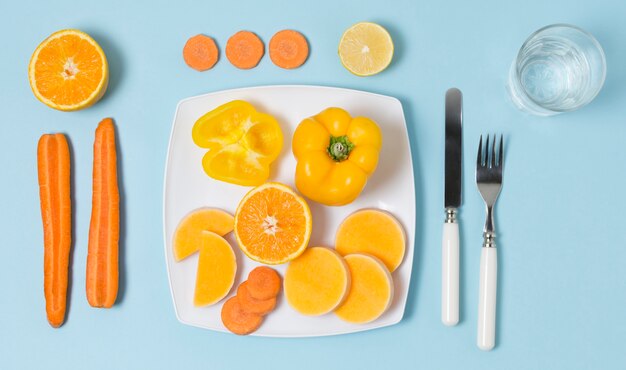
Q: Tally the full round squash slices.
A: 3